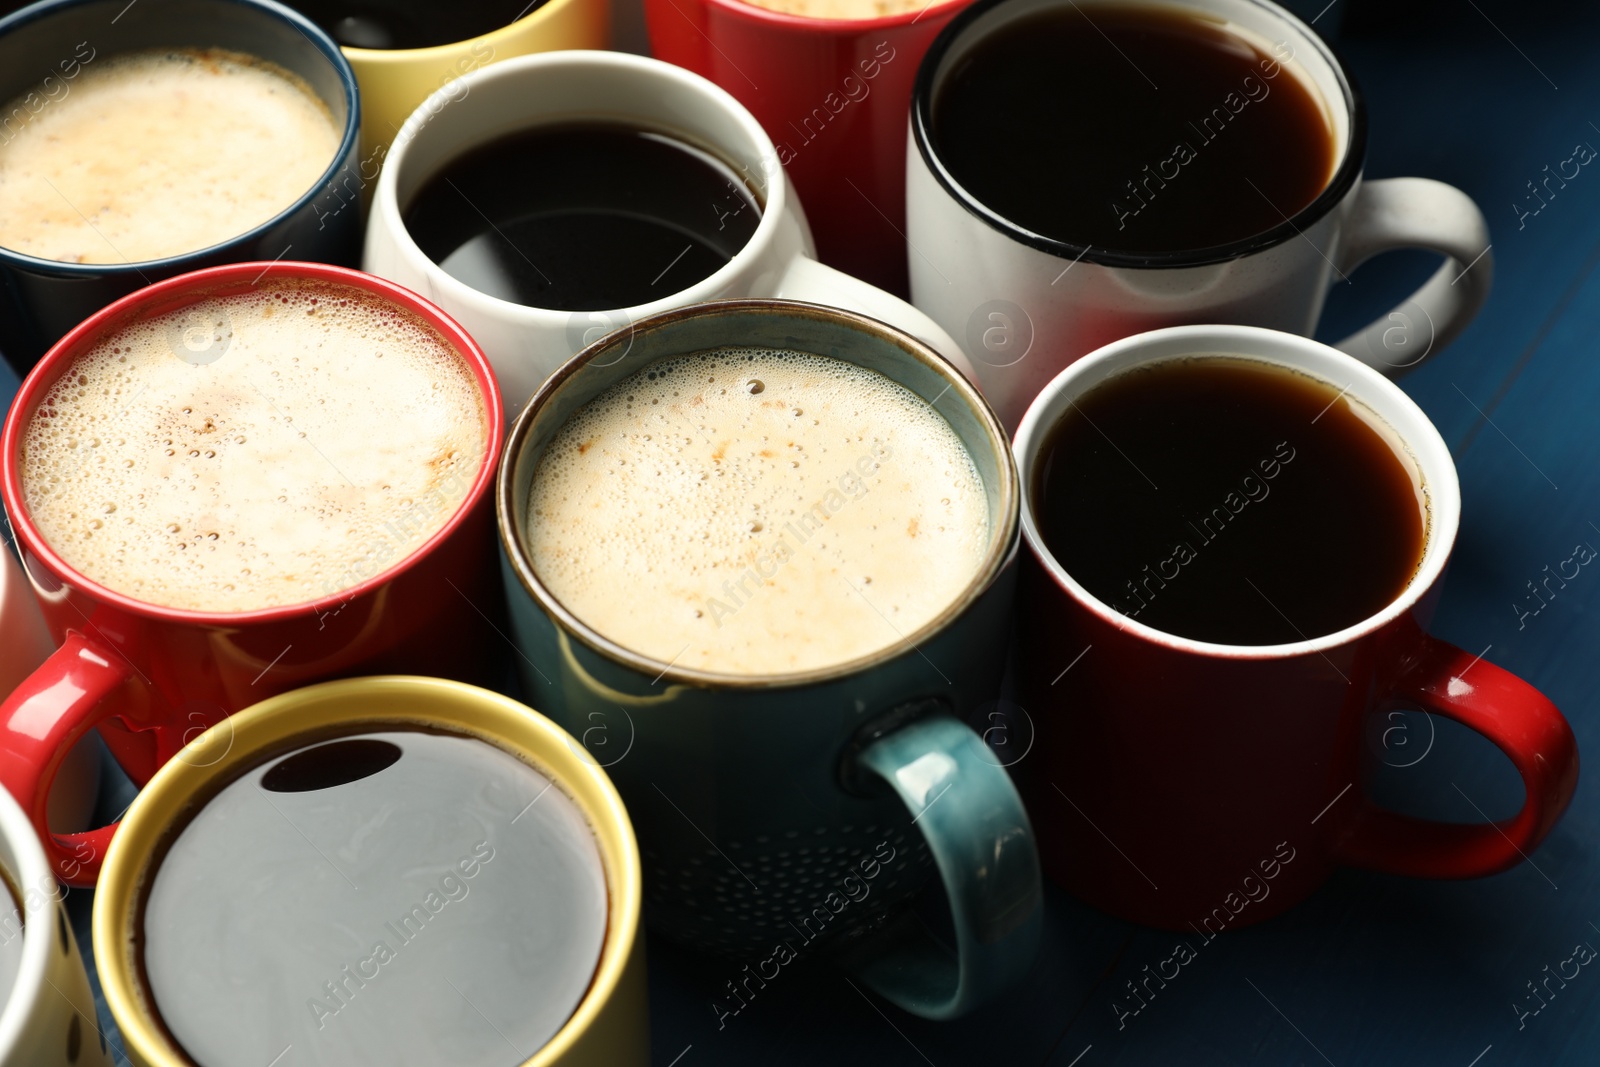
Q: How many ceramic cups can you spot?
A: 11